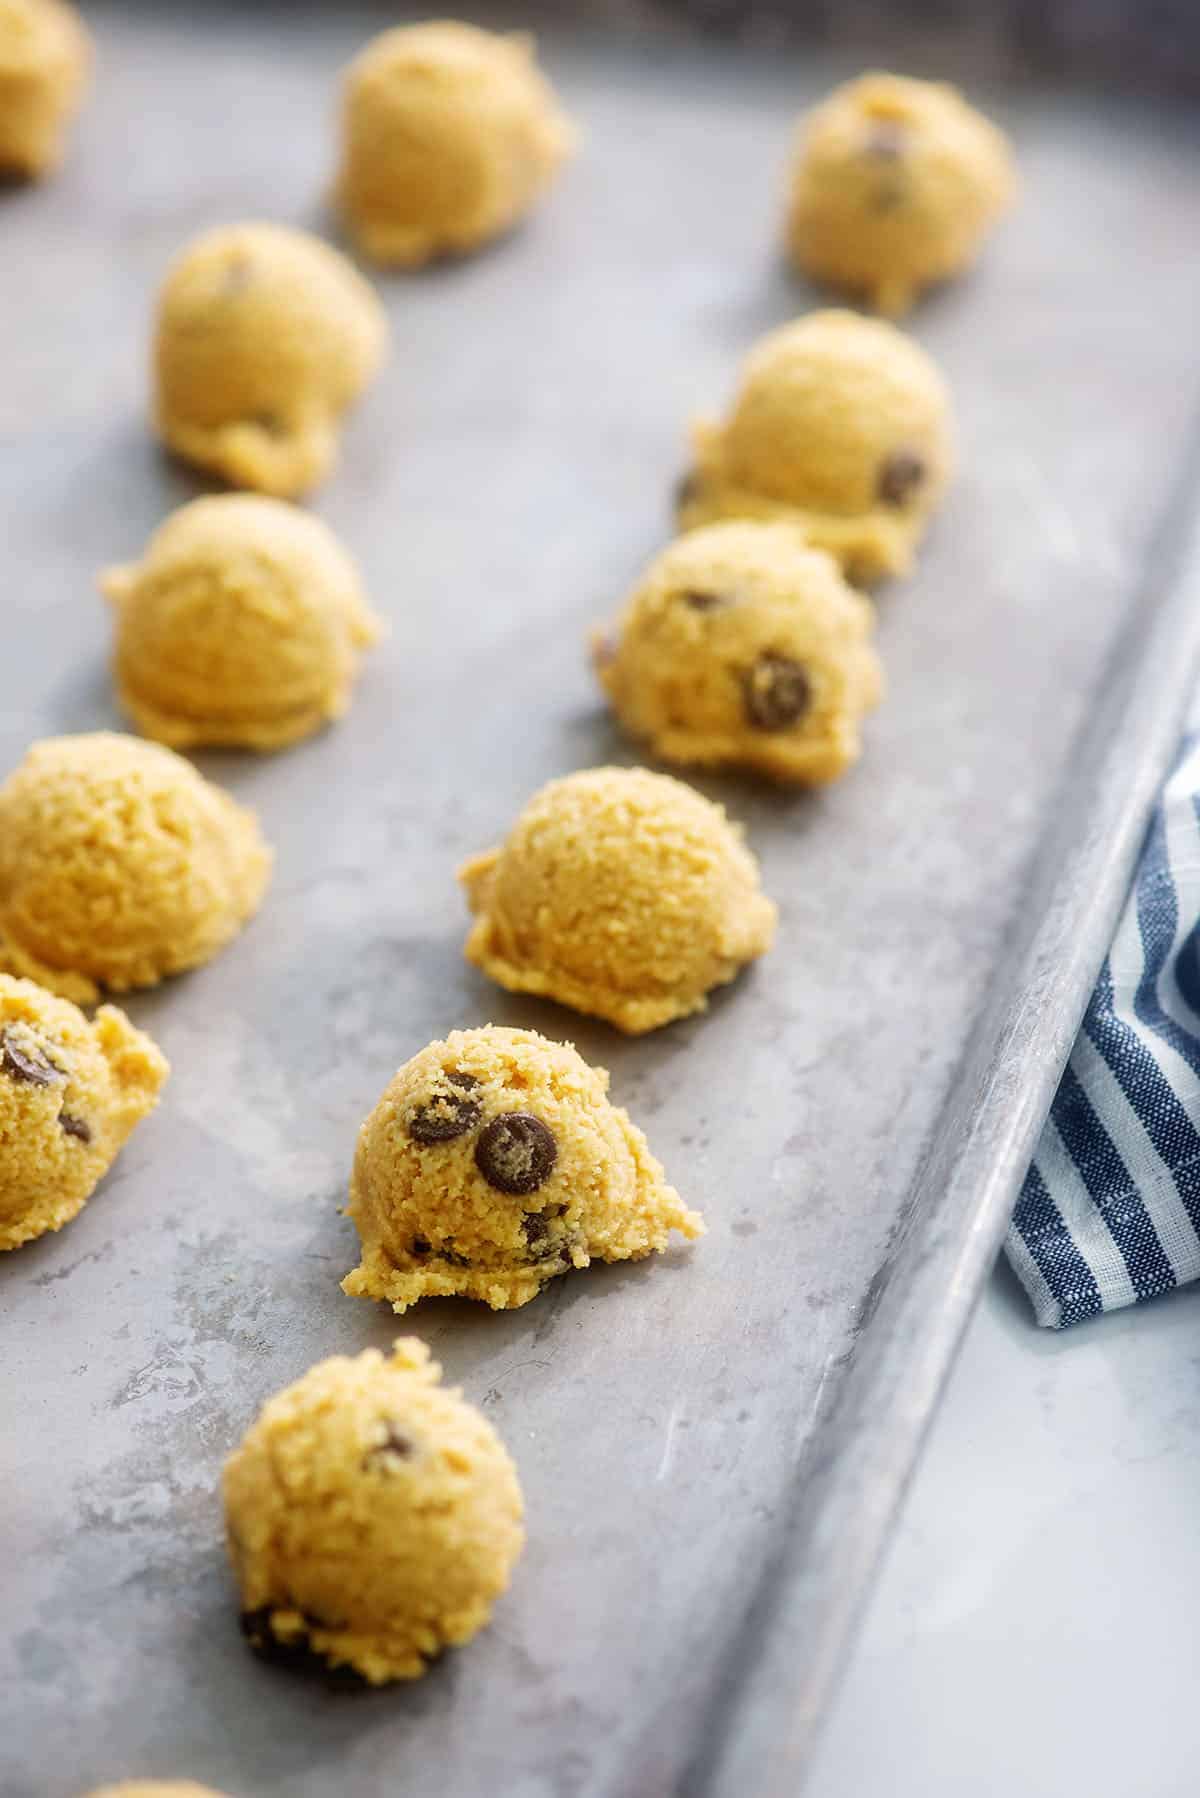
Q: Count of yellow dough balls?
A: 13